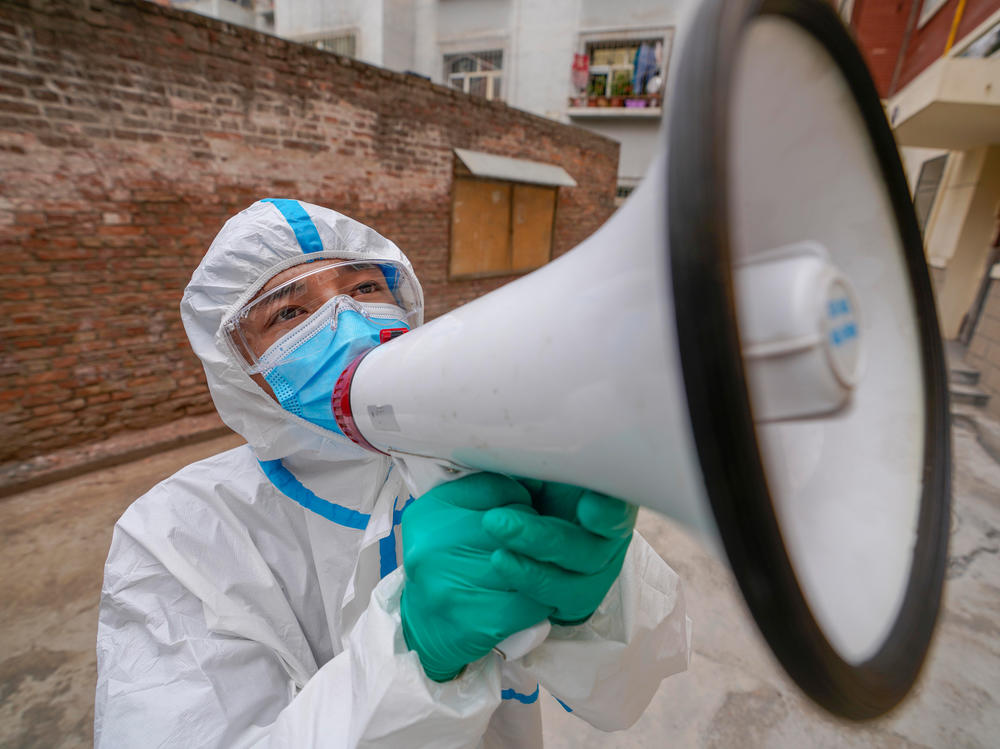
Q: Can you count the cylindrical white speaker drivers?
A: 1